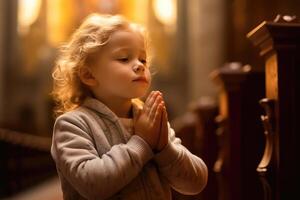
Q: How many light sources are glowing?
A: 2